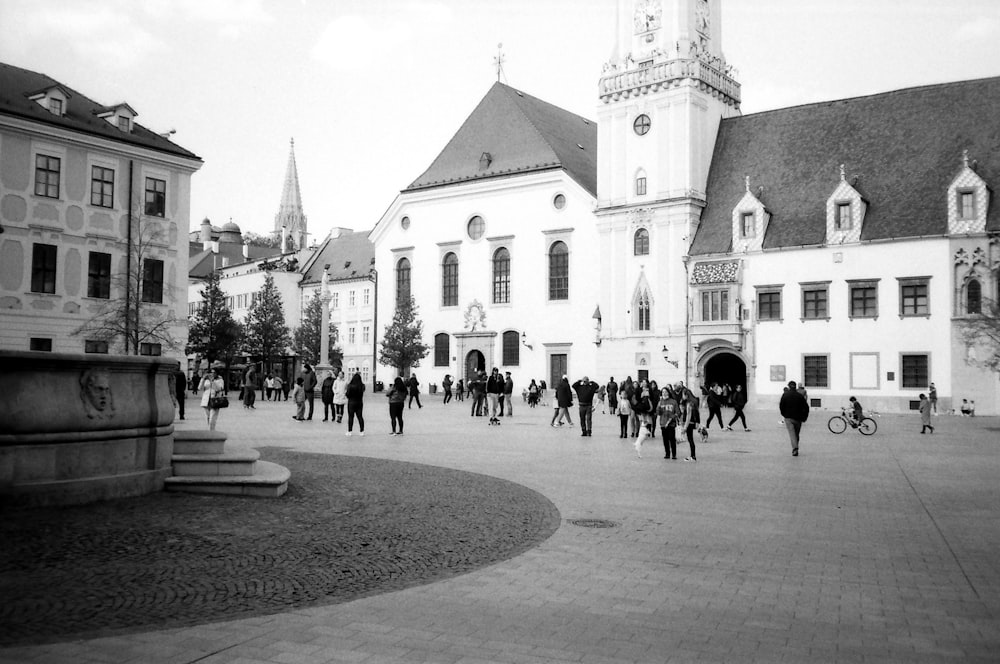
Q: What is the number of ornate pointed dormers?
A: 3